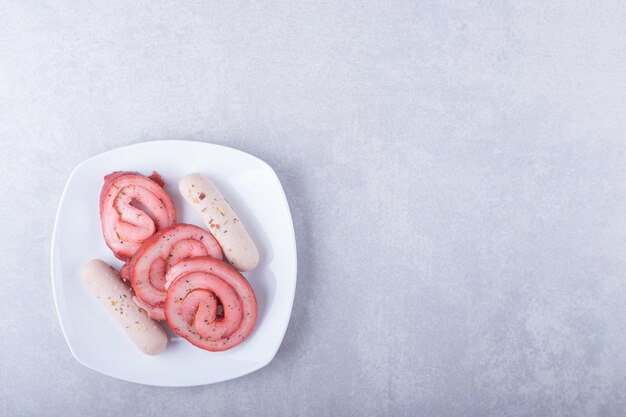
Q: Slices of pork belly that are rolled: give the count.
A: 3